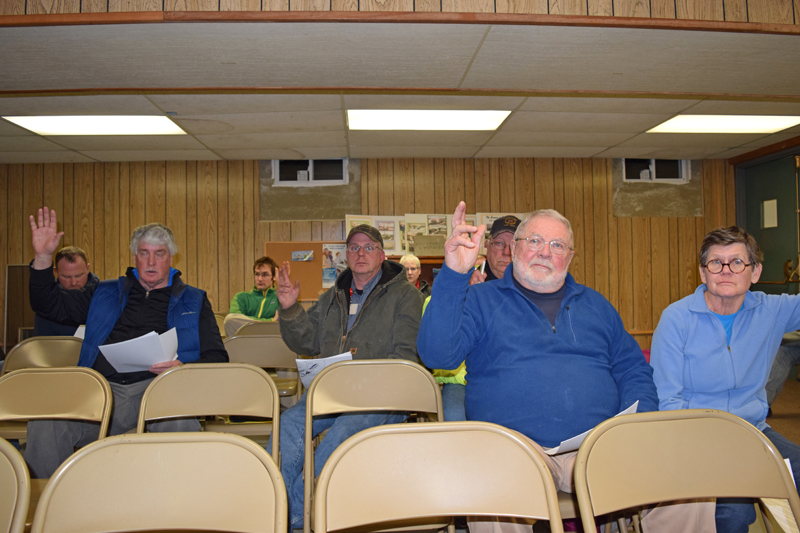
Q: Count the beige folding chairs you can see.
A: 11